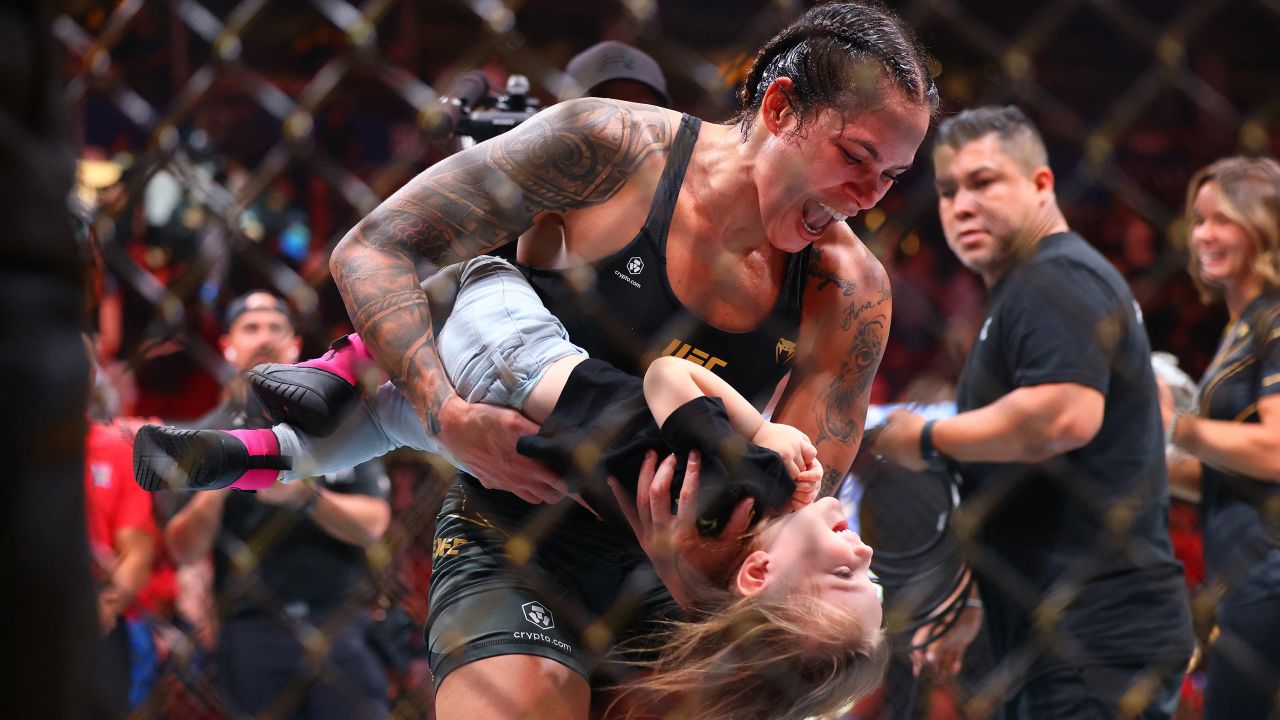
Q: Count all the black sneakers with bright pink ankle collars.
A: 2